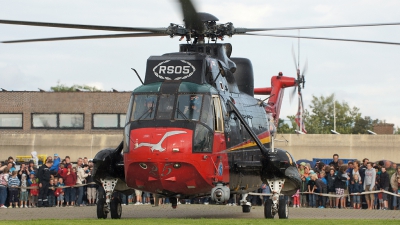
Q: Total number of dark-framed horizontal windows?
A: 3